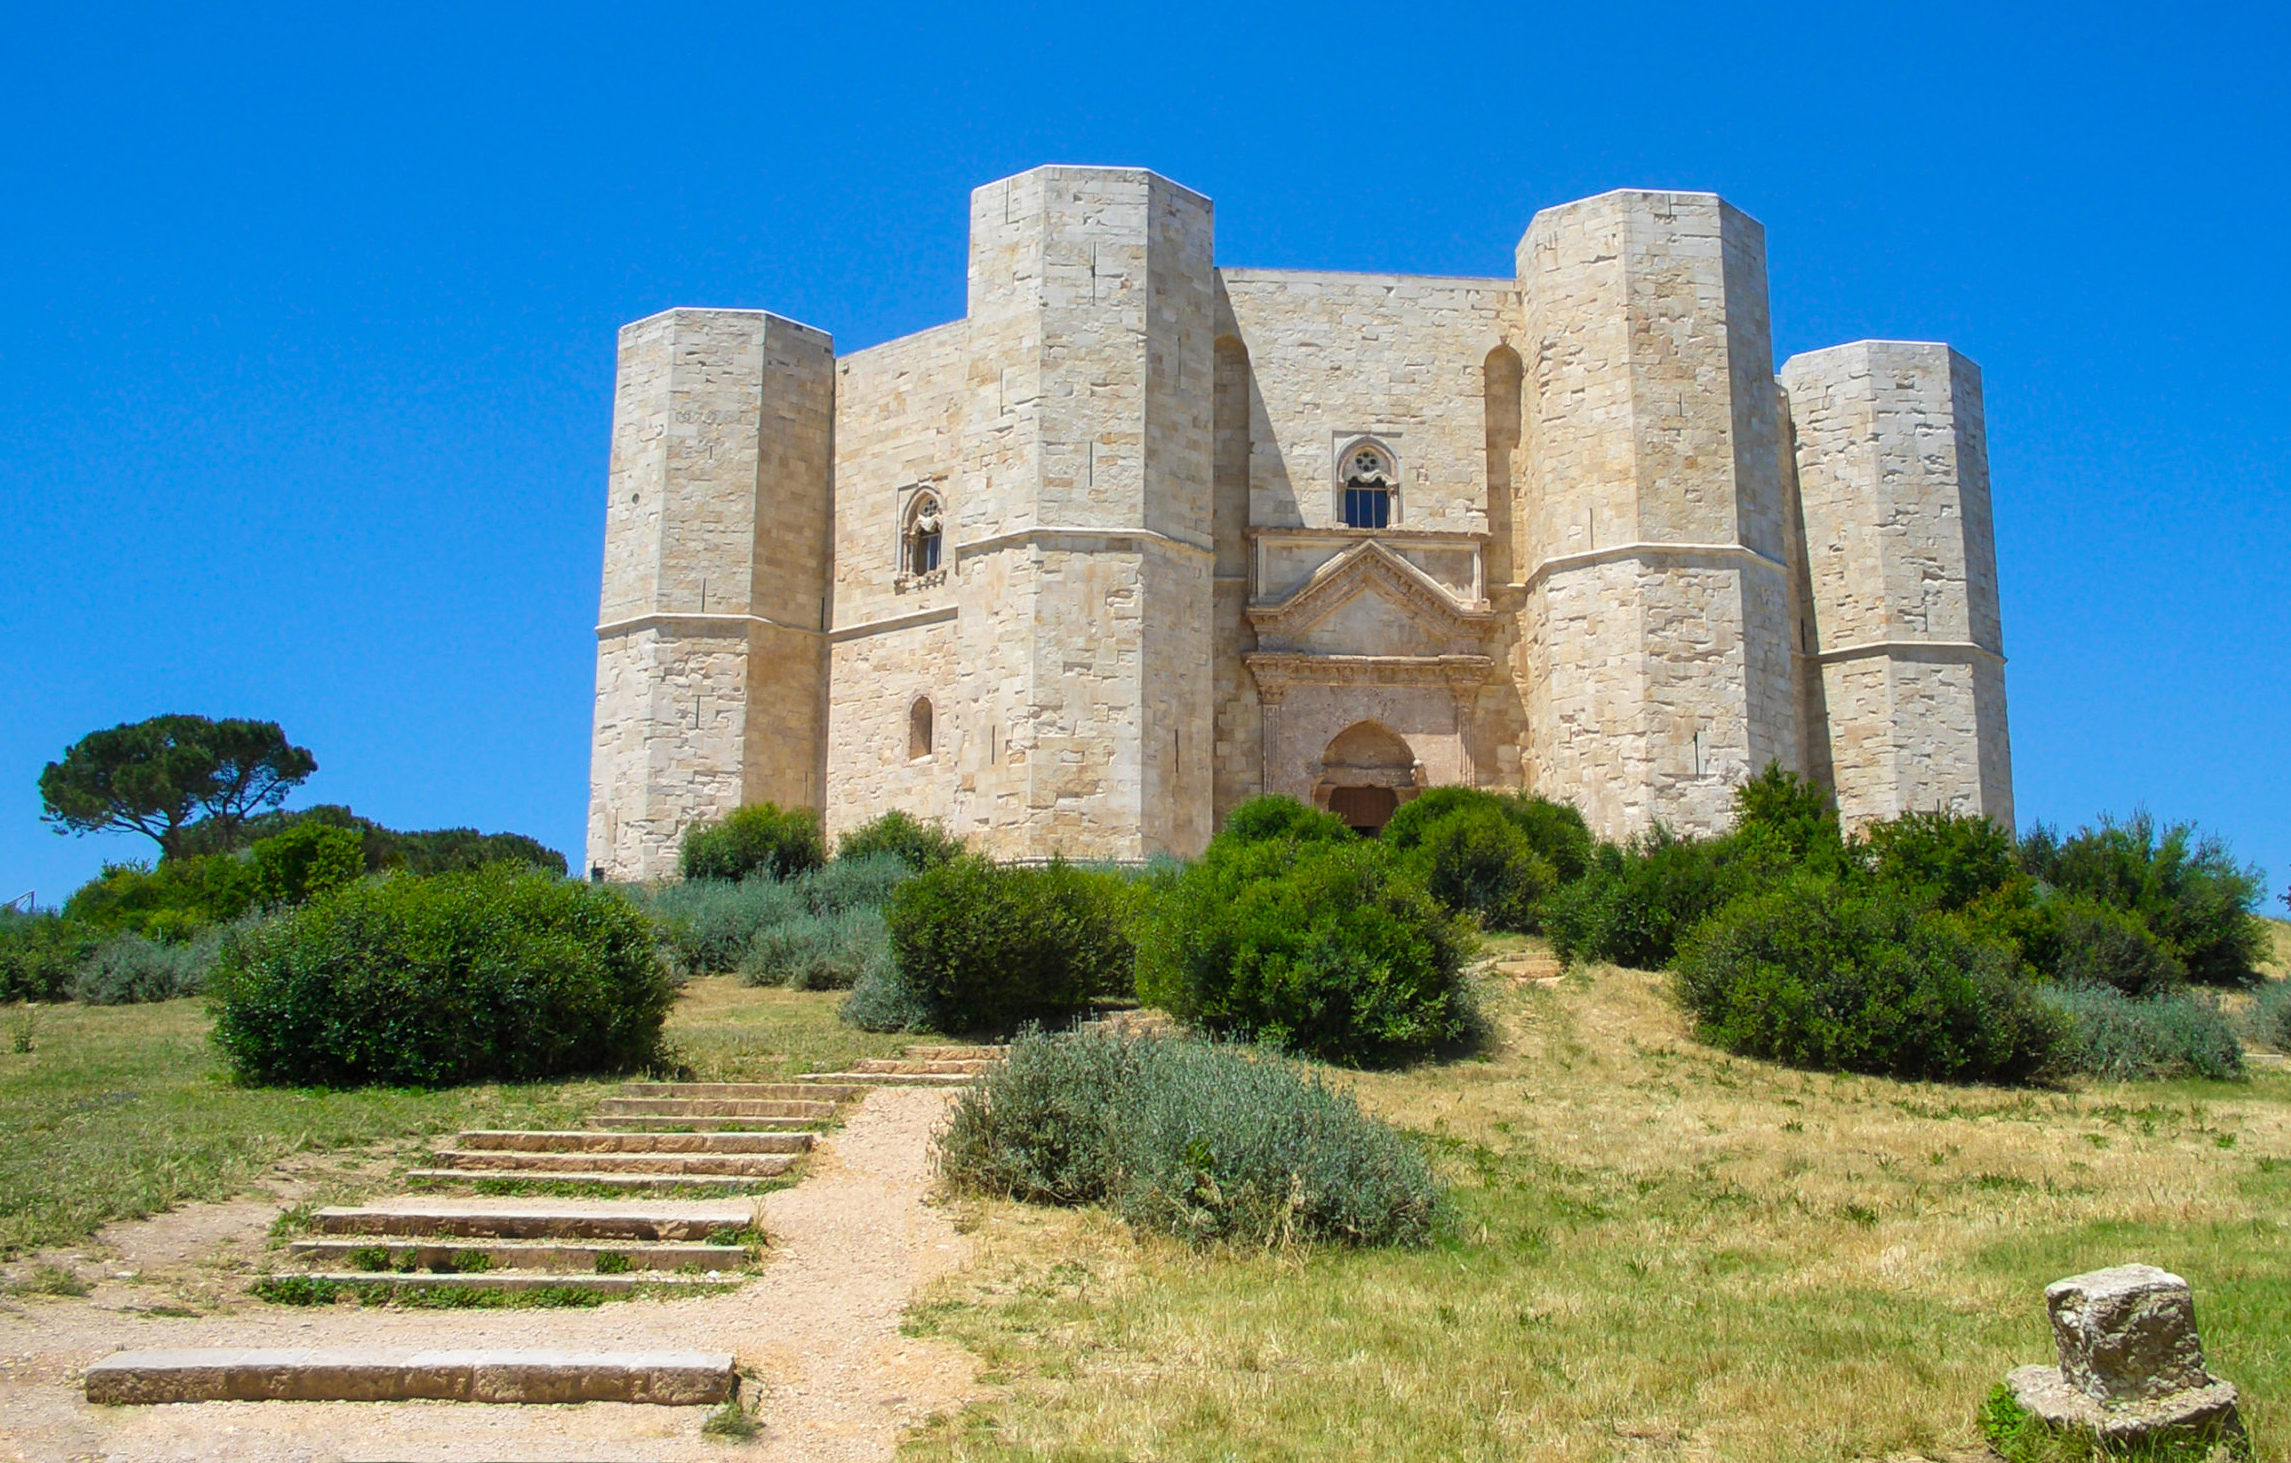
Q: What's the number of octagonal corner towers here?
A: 4